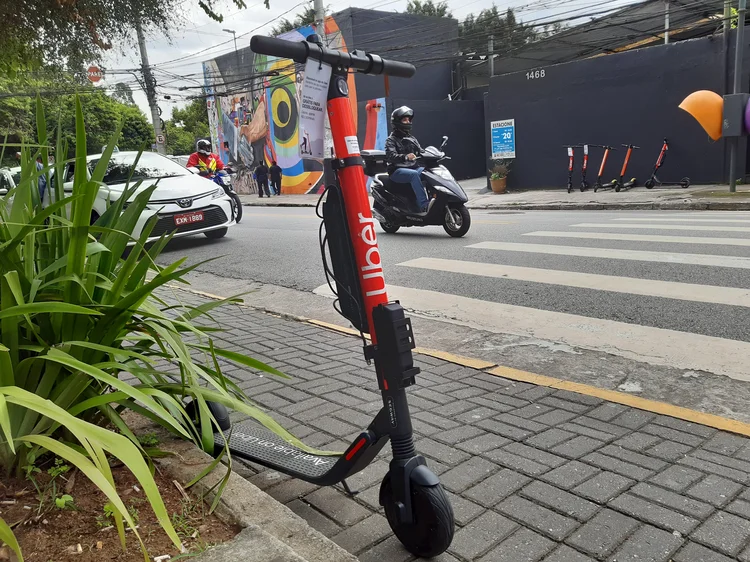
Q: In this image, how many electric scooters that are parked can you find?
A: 6